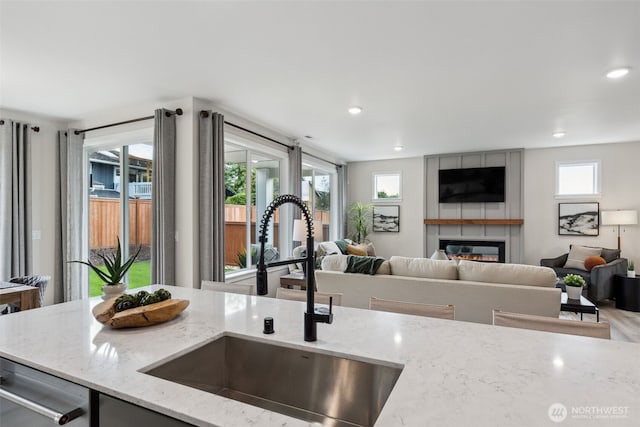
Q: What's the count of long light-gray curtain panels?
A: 6